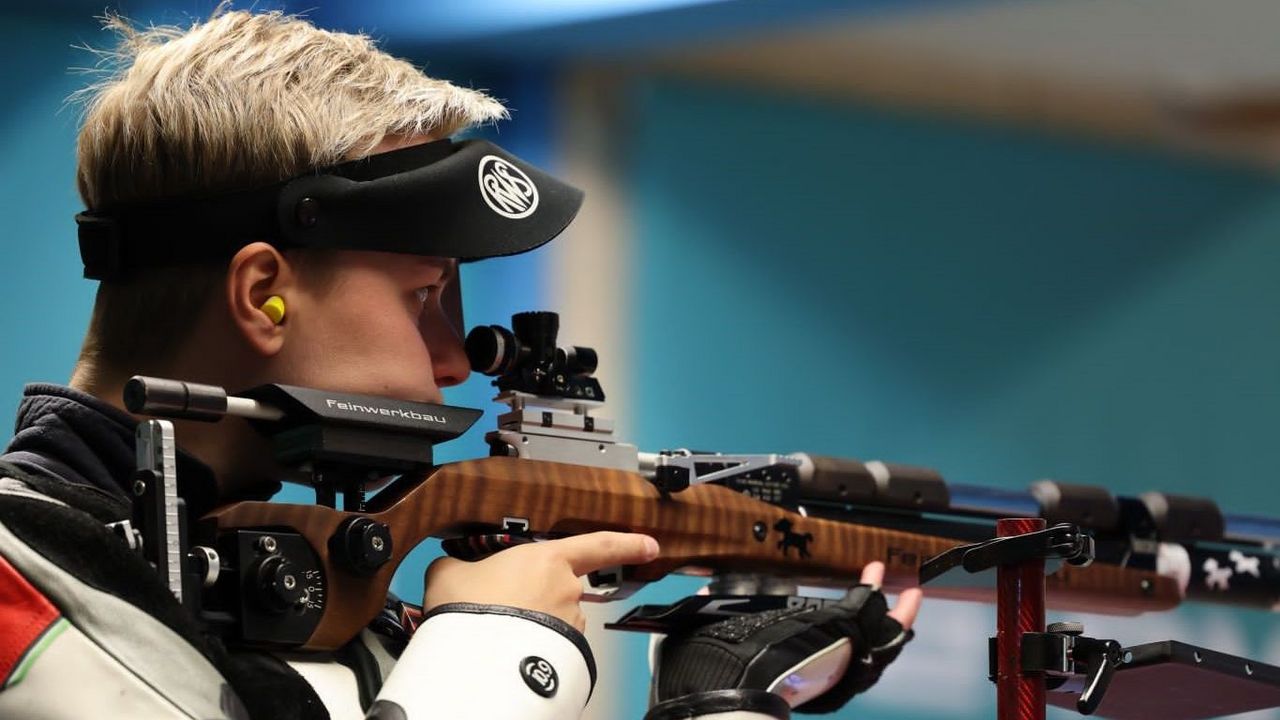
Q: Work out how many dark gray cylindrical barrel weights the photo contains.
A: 4